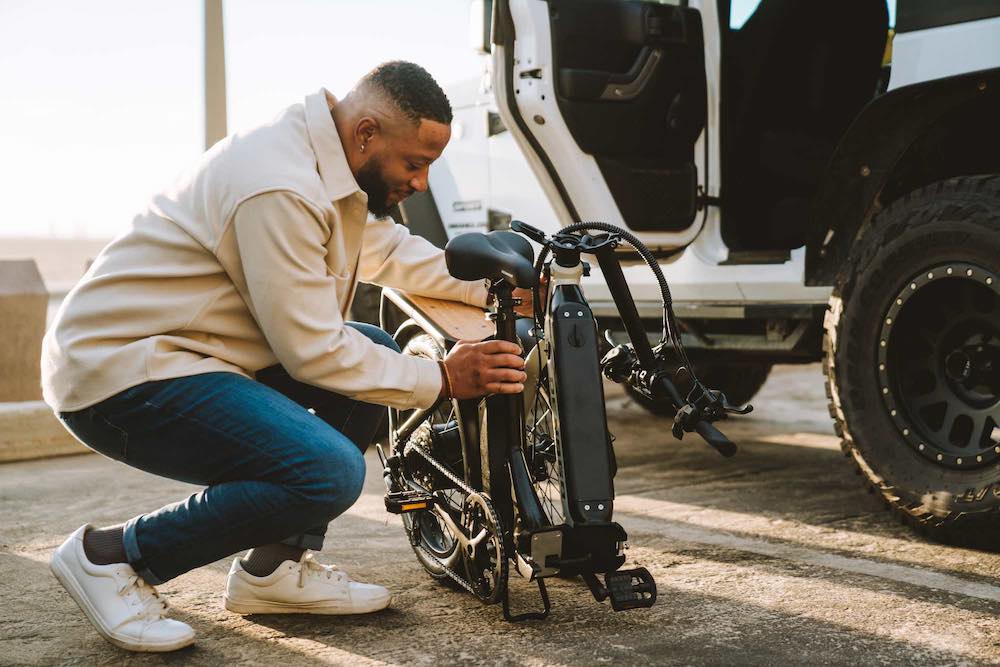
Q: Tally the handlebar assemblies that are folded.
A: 1